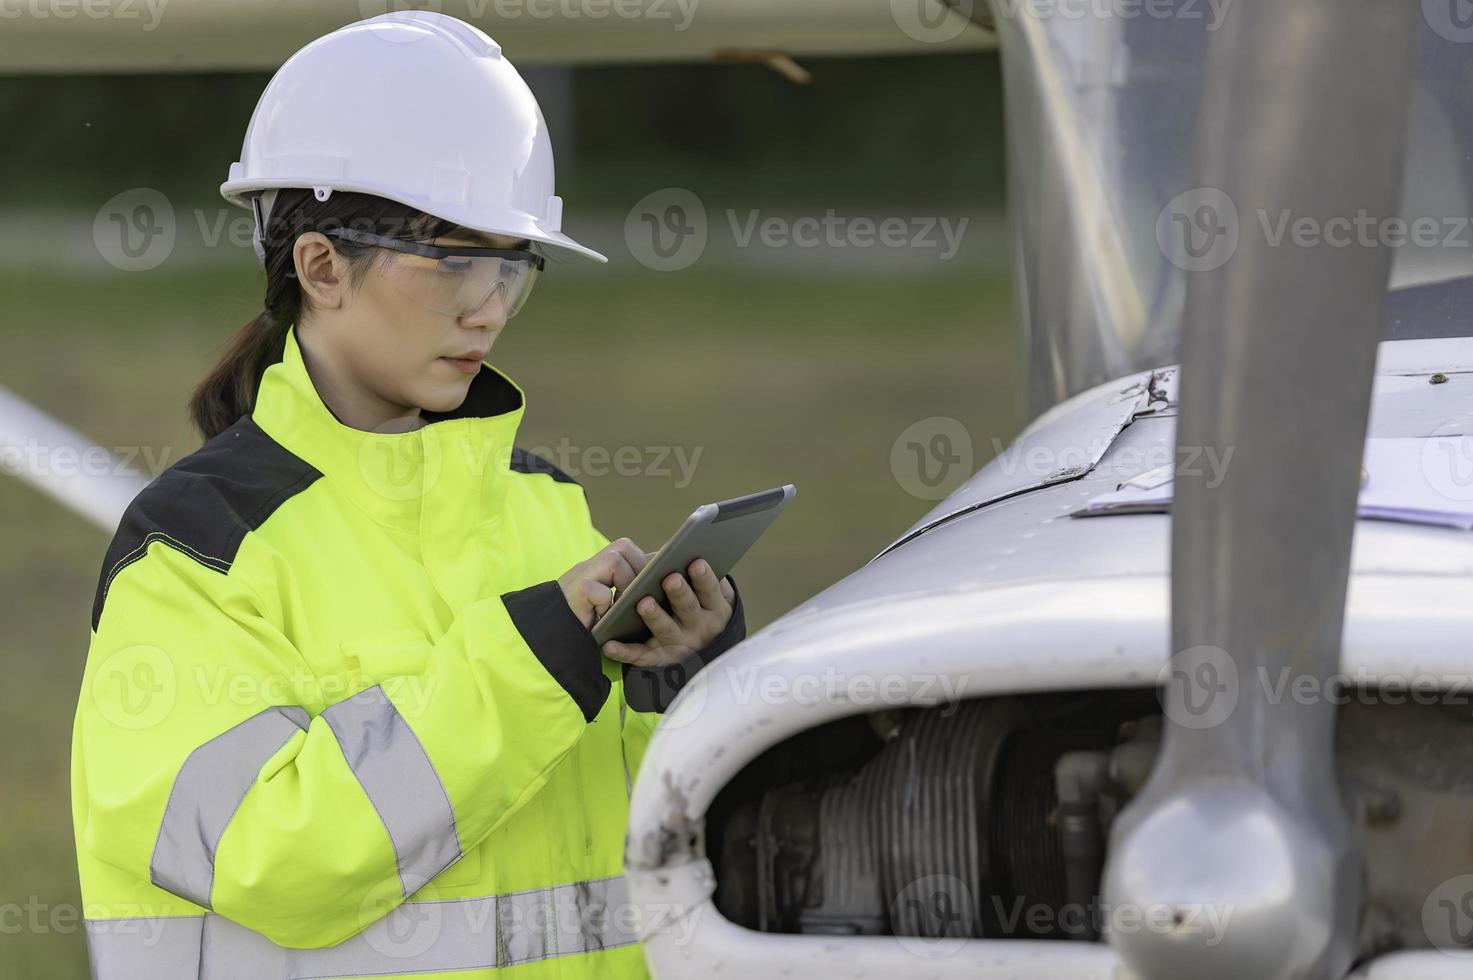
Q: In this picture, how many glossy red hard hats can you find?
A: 0